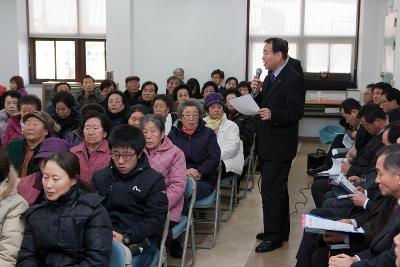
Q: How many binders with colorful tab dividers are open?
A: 1